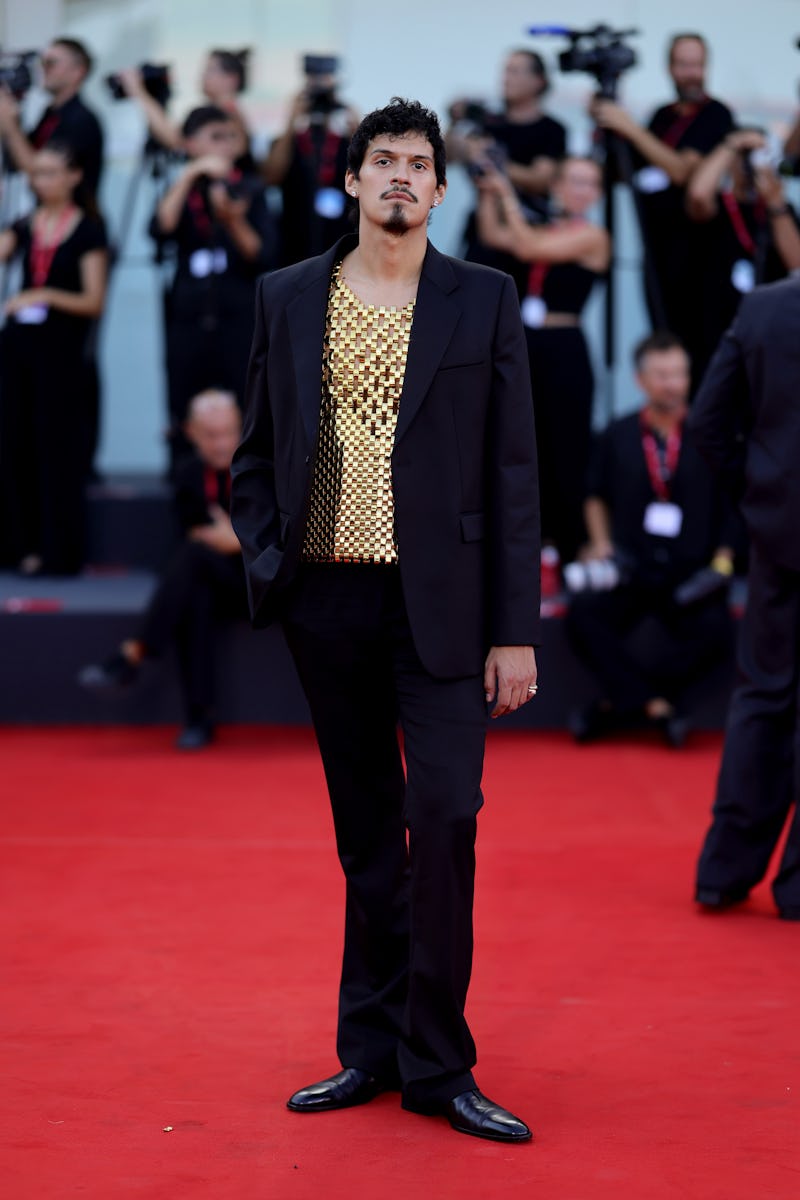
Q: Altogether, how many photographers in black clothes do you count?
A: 11